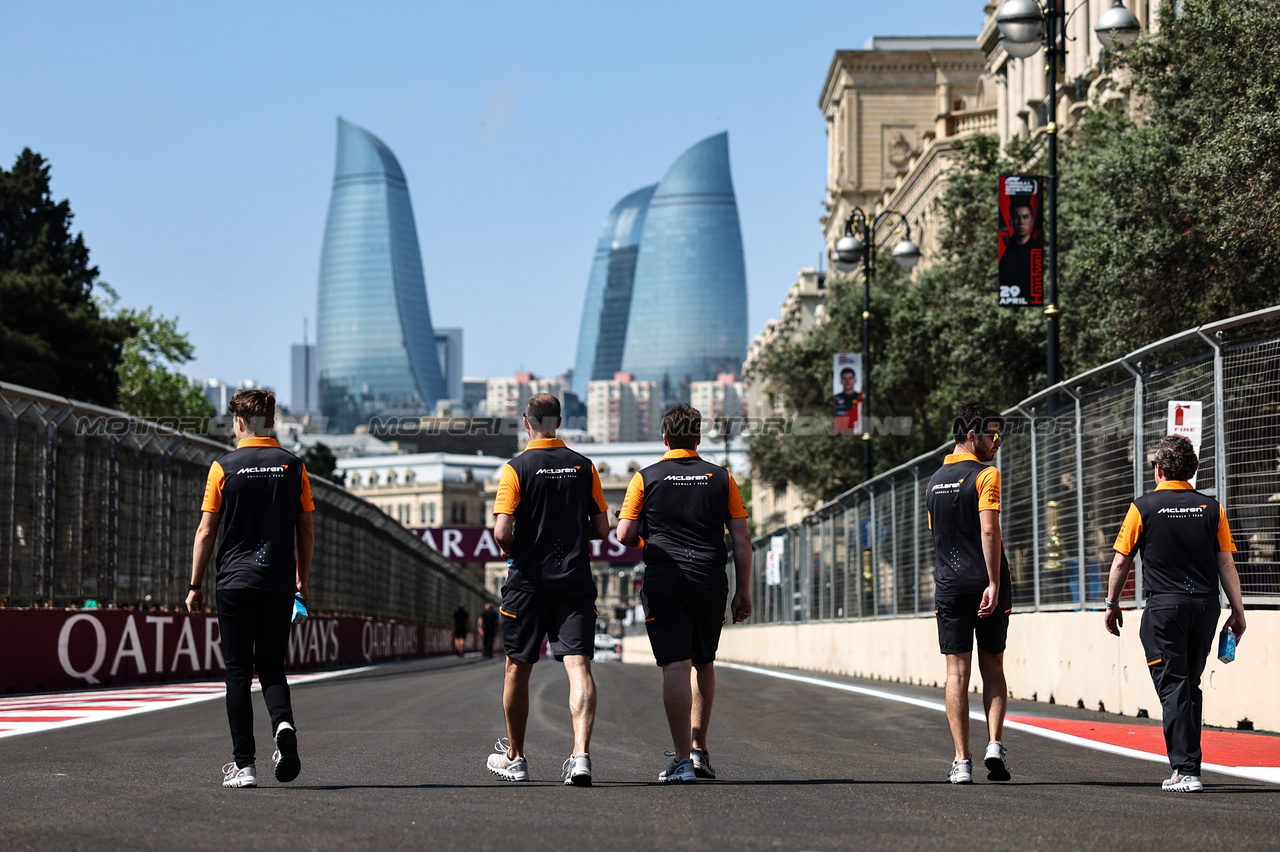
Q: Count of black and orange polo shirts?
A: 5